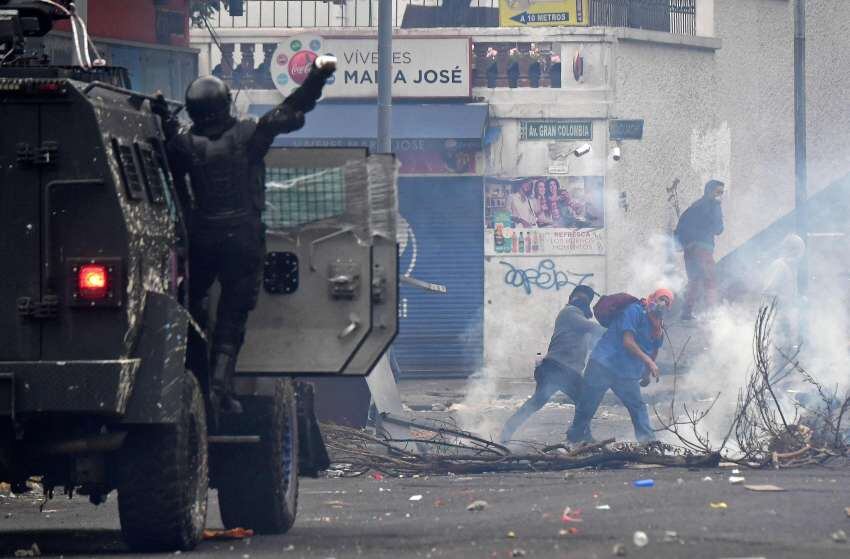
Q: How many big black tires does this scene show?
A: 2